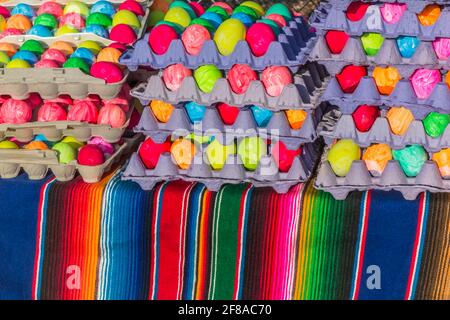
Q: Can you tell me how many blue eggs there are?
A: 12